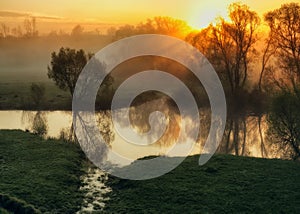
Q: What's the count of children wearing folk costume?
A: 0